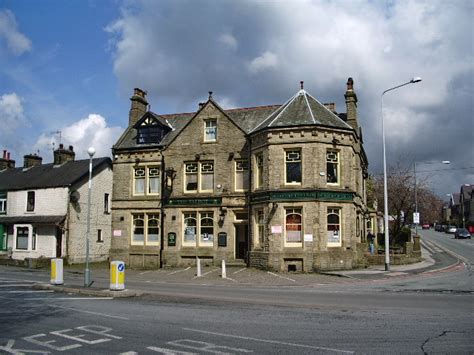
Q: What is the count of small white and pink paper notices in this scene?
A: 3